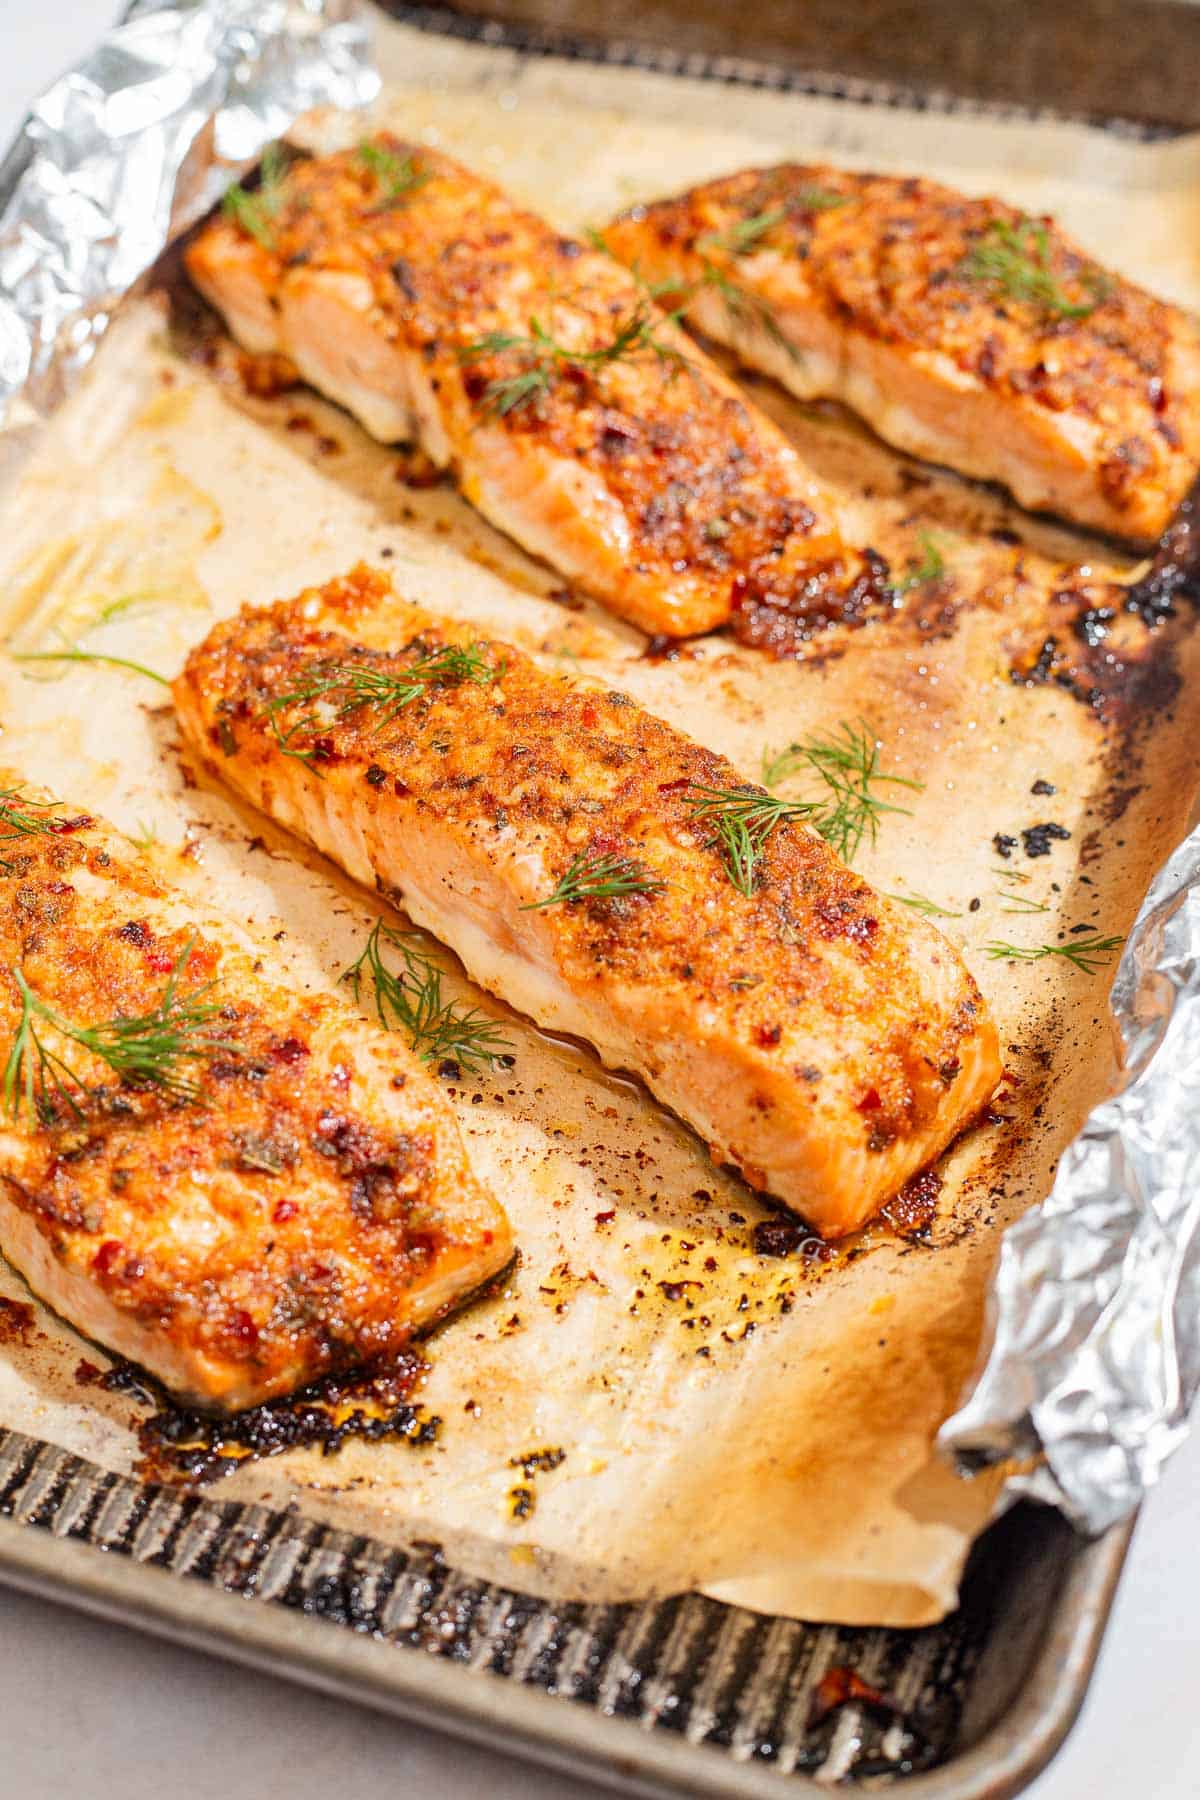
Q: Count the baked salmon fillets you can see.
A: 4